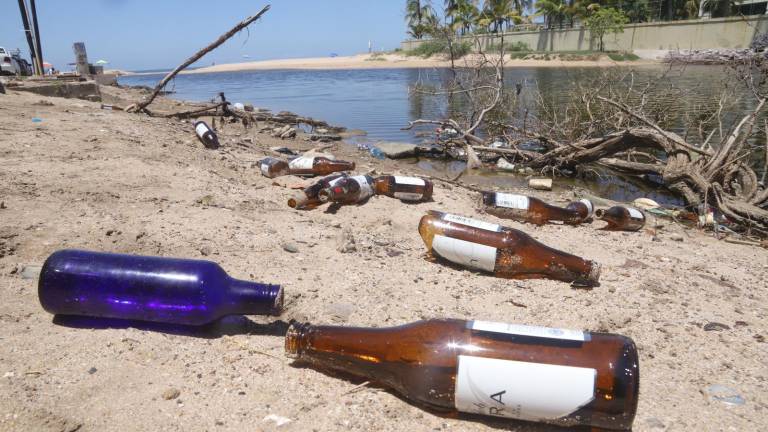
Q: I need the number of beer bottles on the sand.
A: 11